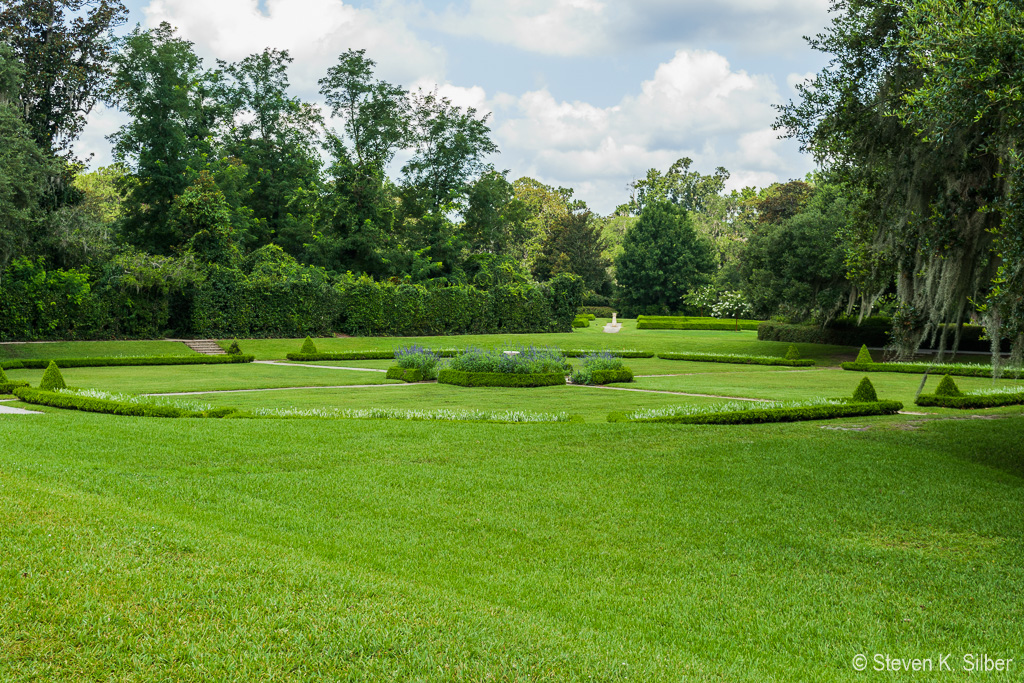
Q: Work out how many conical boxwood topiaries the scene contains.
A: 8